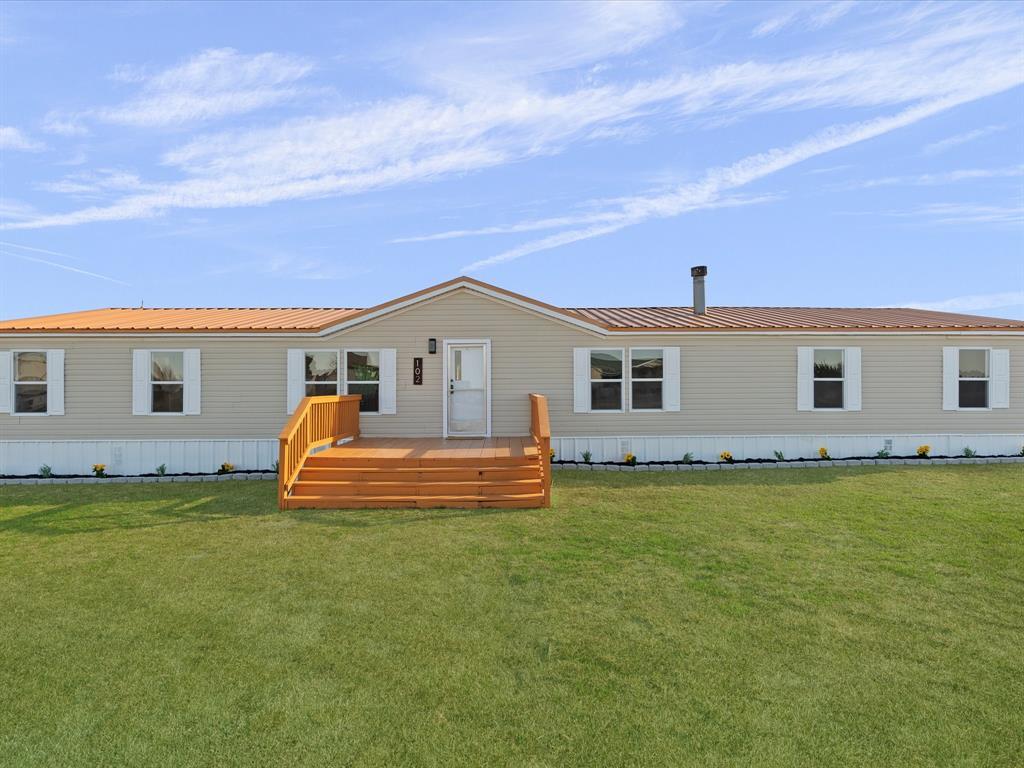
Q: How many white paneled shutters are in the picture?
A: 12